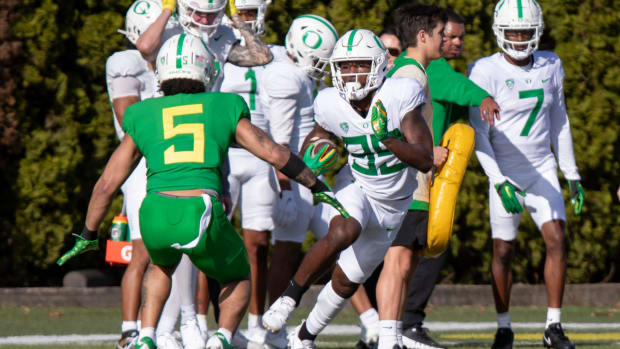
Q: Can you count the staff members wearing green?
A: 2